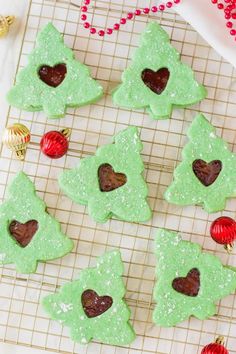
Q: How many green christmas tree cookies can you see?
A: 7